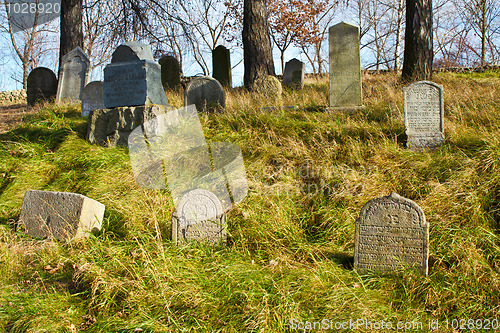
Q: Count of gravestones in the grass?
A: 14